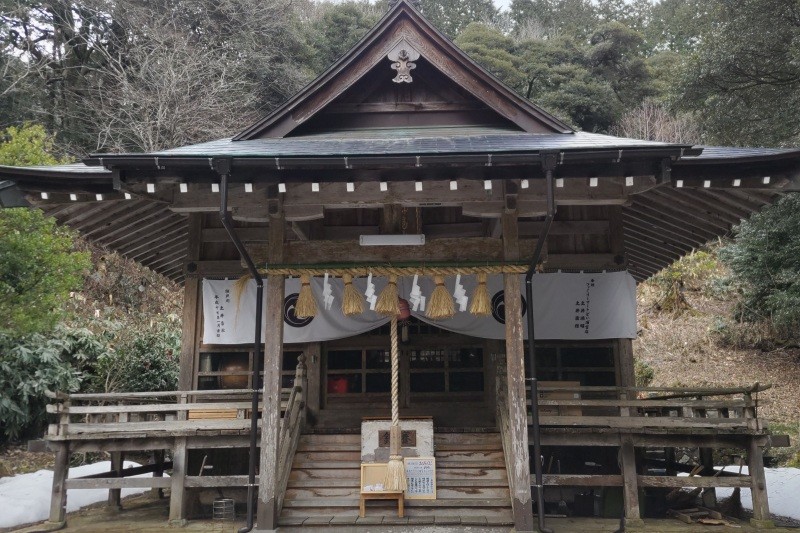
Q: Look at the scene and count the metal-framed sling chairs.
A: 0